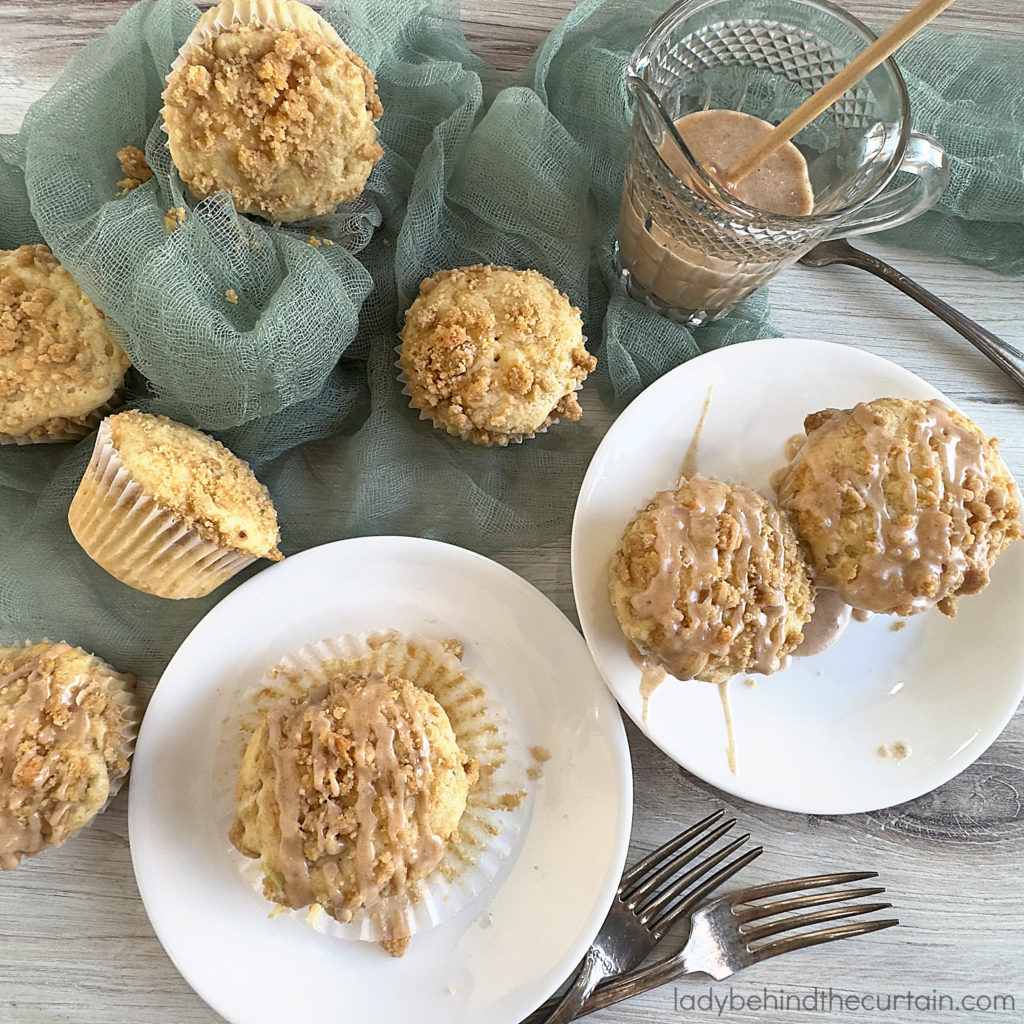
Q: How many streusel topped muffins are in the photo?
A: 8